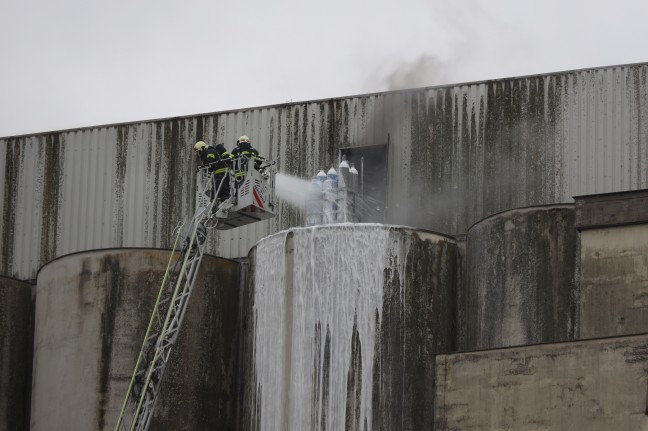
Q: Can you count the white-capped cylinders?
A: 4